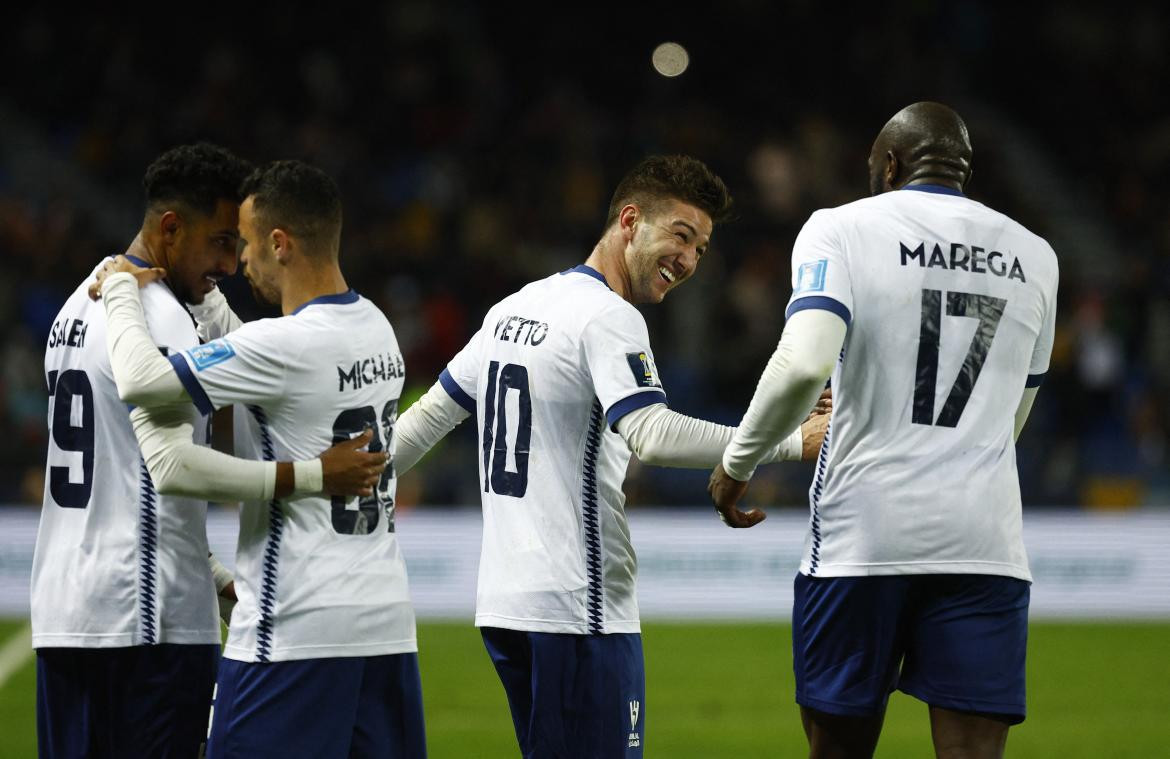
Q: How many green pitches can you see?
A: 1